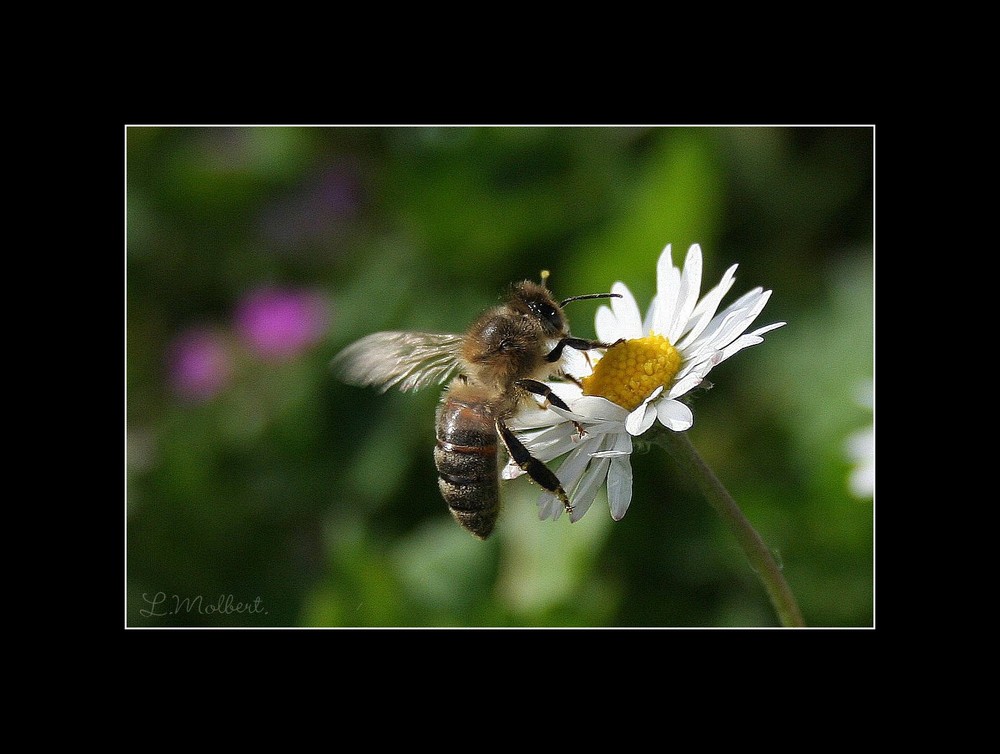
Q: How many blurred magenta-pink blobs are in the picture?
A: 2